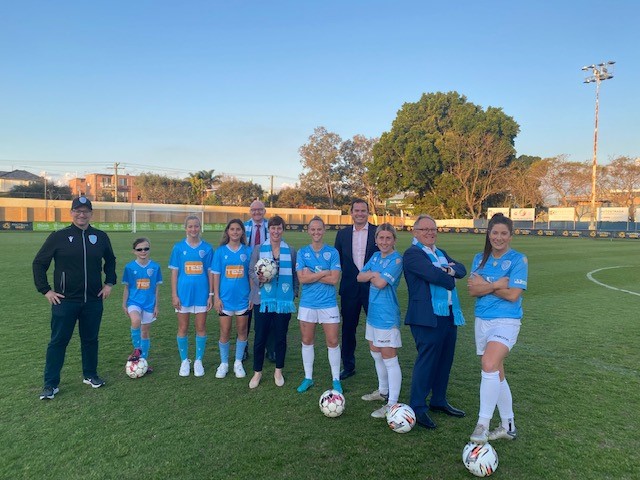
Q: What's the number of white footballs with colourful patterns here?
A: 5